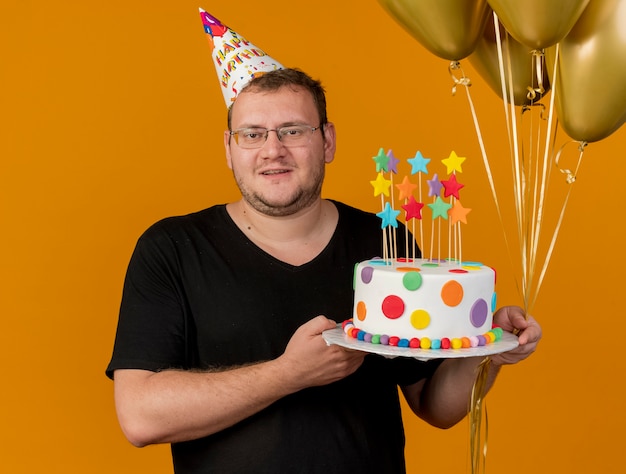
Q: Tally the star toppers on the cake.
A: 12